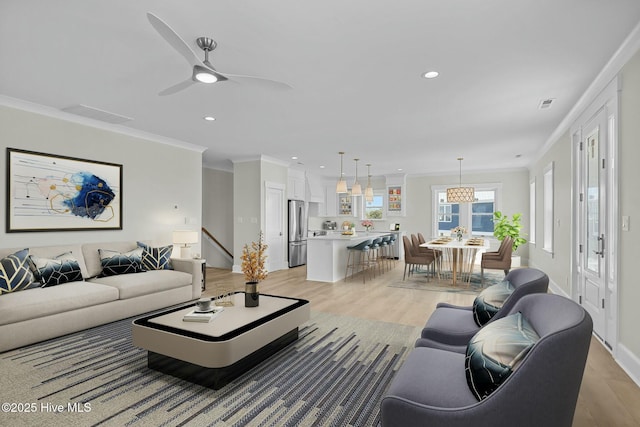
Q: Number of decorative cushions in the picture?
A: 6